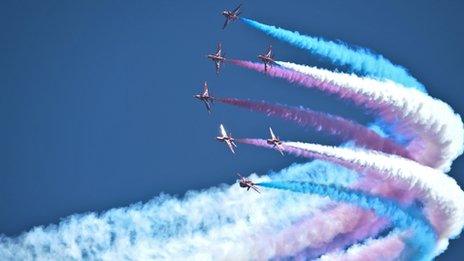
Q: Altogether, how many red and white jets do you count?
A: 7